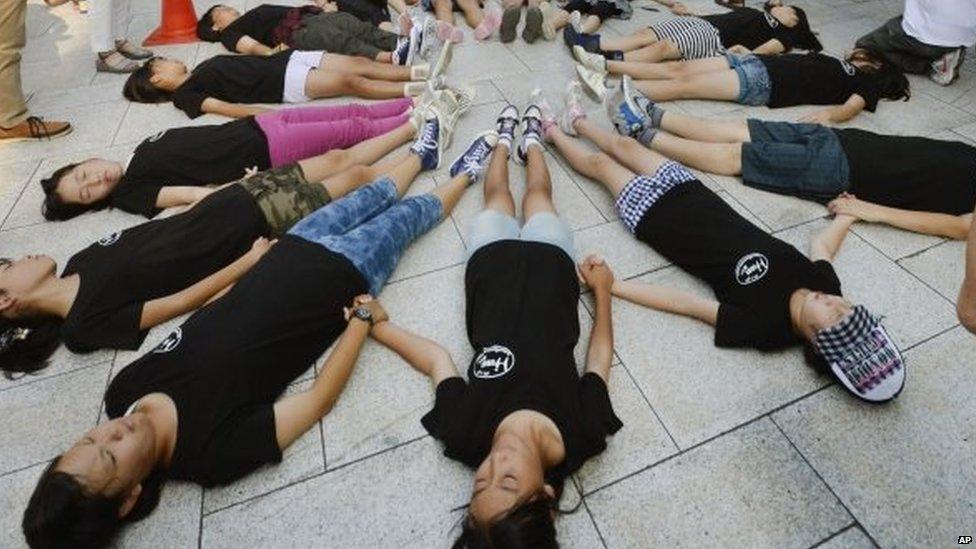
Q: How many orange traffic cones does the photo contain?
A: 1